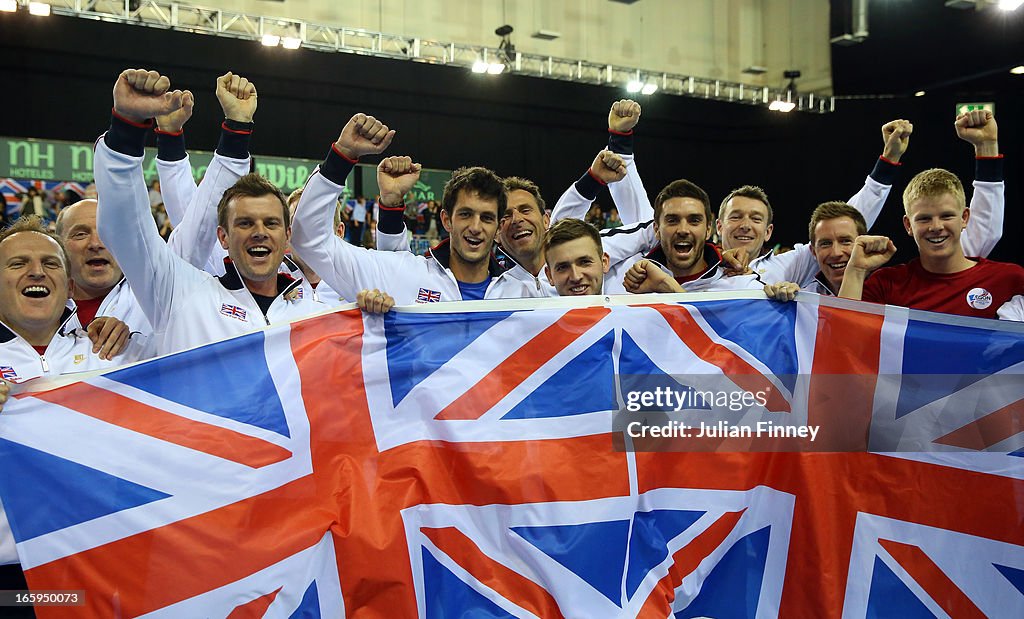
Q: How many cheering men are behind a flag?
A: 11